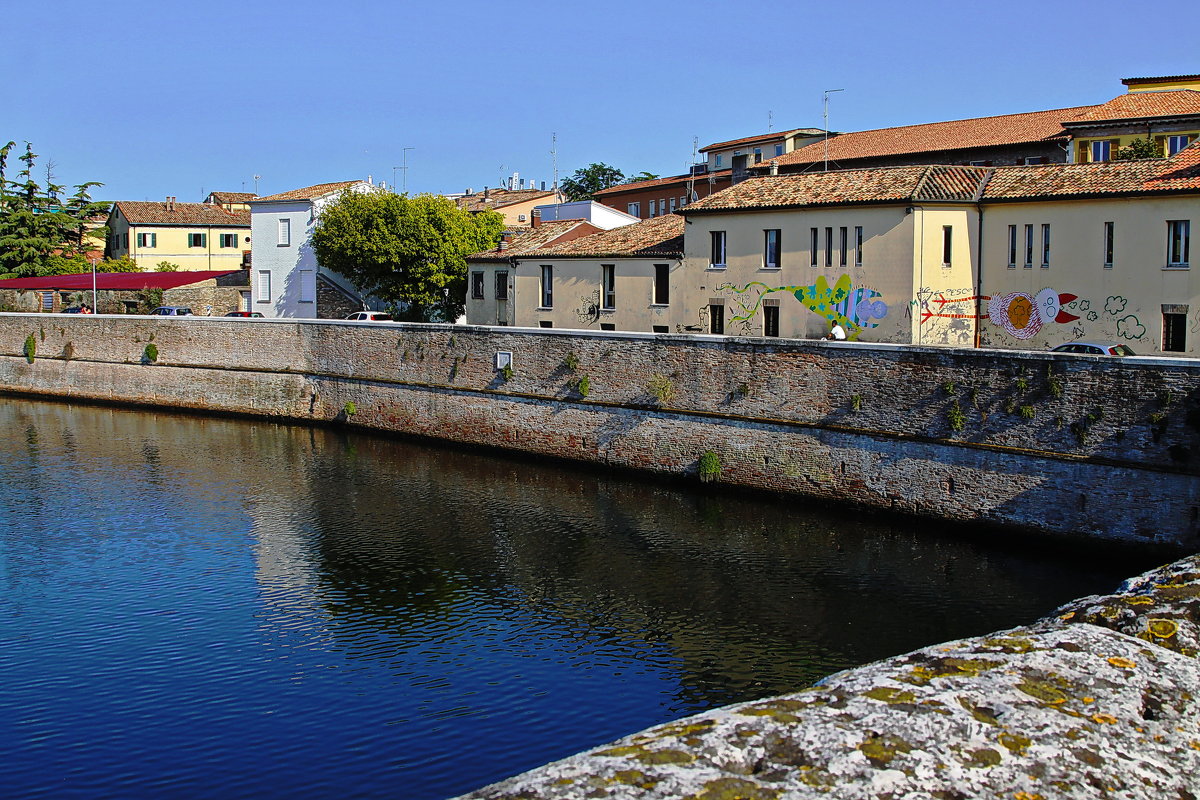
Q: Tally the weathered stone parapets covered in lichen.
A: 1